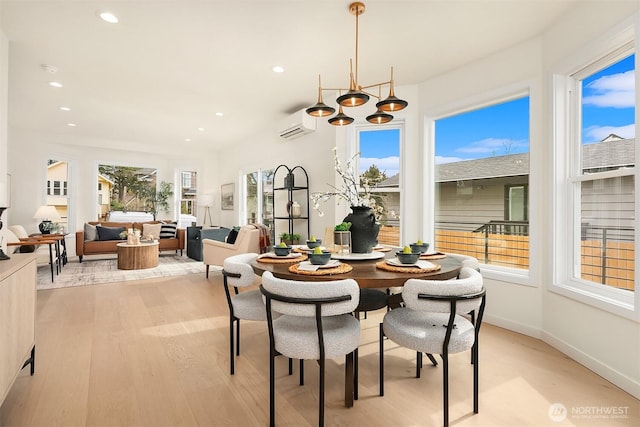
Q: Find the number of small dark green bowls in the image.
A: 5